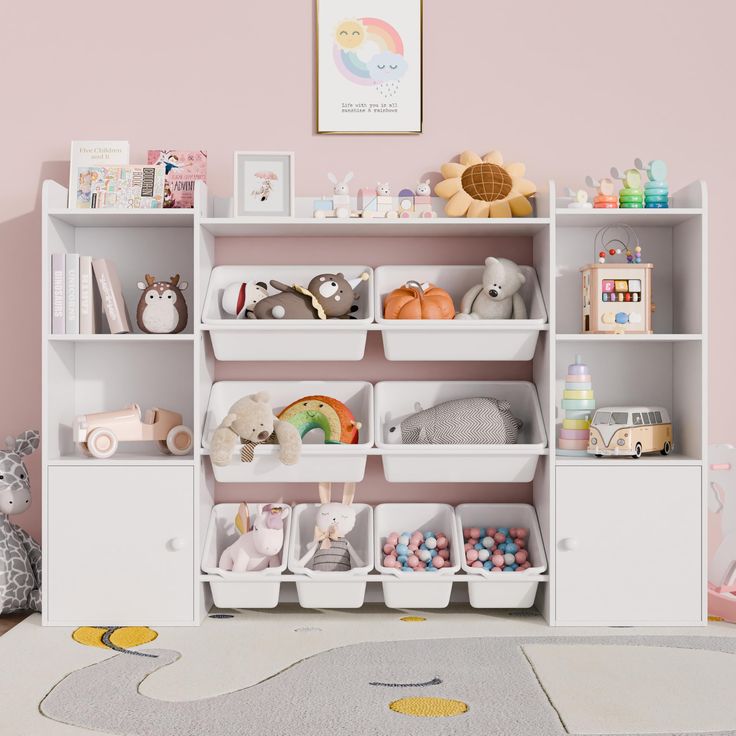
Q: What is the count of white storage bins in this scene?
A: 8